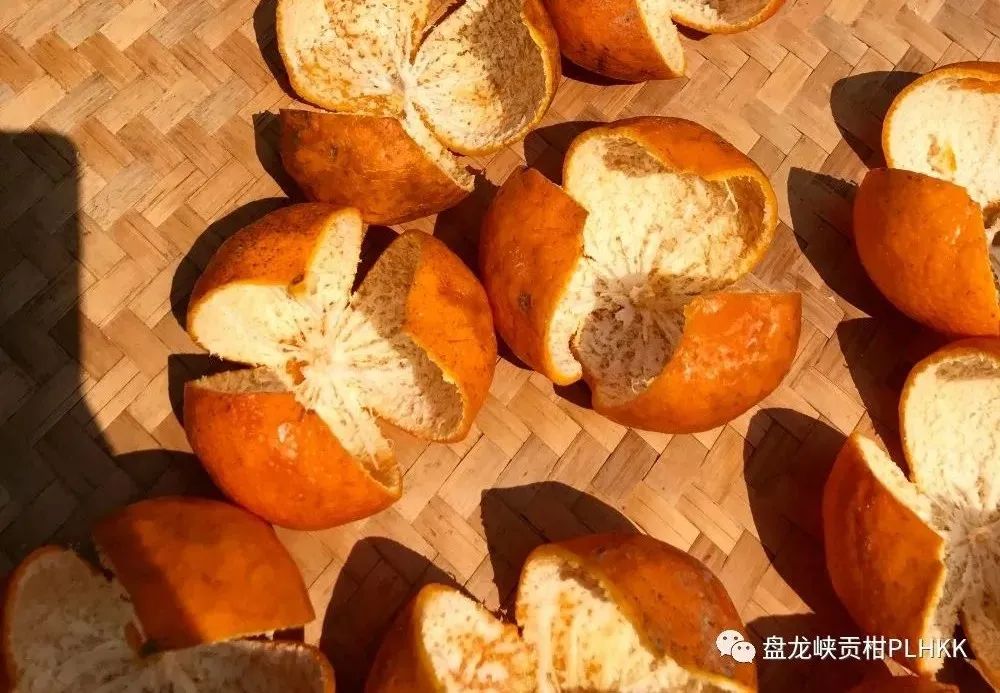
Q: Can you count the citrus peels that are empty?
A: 8